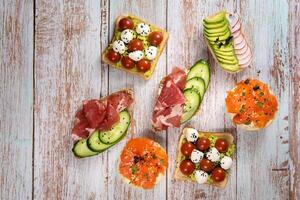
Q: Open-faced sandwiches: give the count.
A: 7